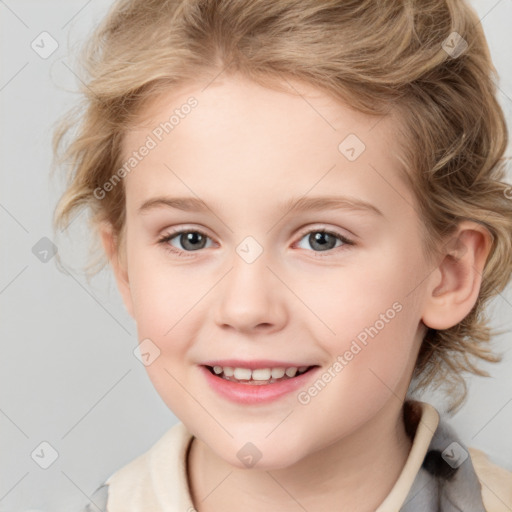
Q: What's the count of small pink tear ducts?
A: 2